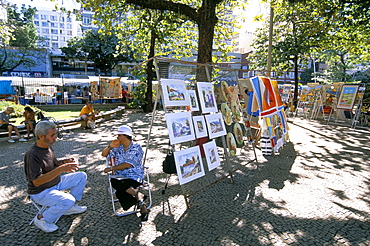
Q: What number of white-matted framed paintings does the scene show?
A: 8